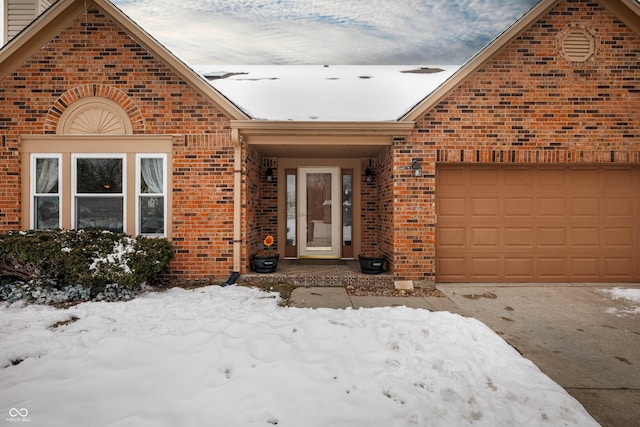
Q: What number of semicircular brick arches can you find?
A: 1